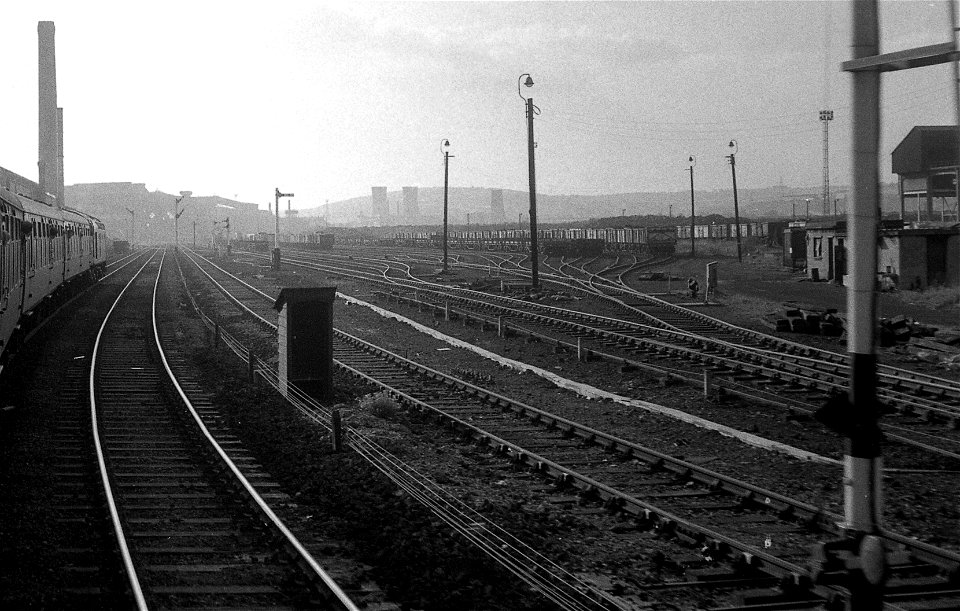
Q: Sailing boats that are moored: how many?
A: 0